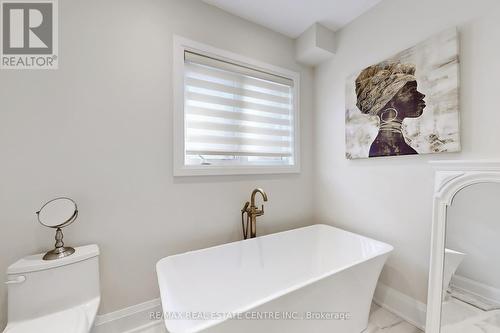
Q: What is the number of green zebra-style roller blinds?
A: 0